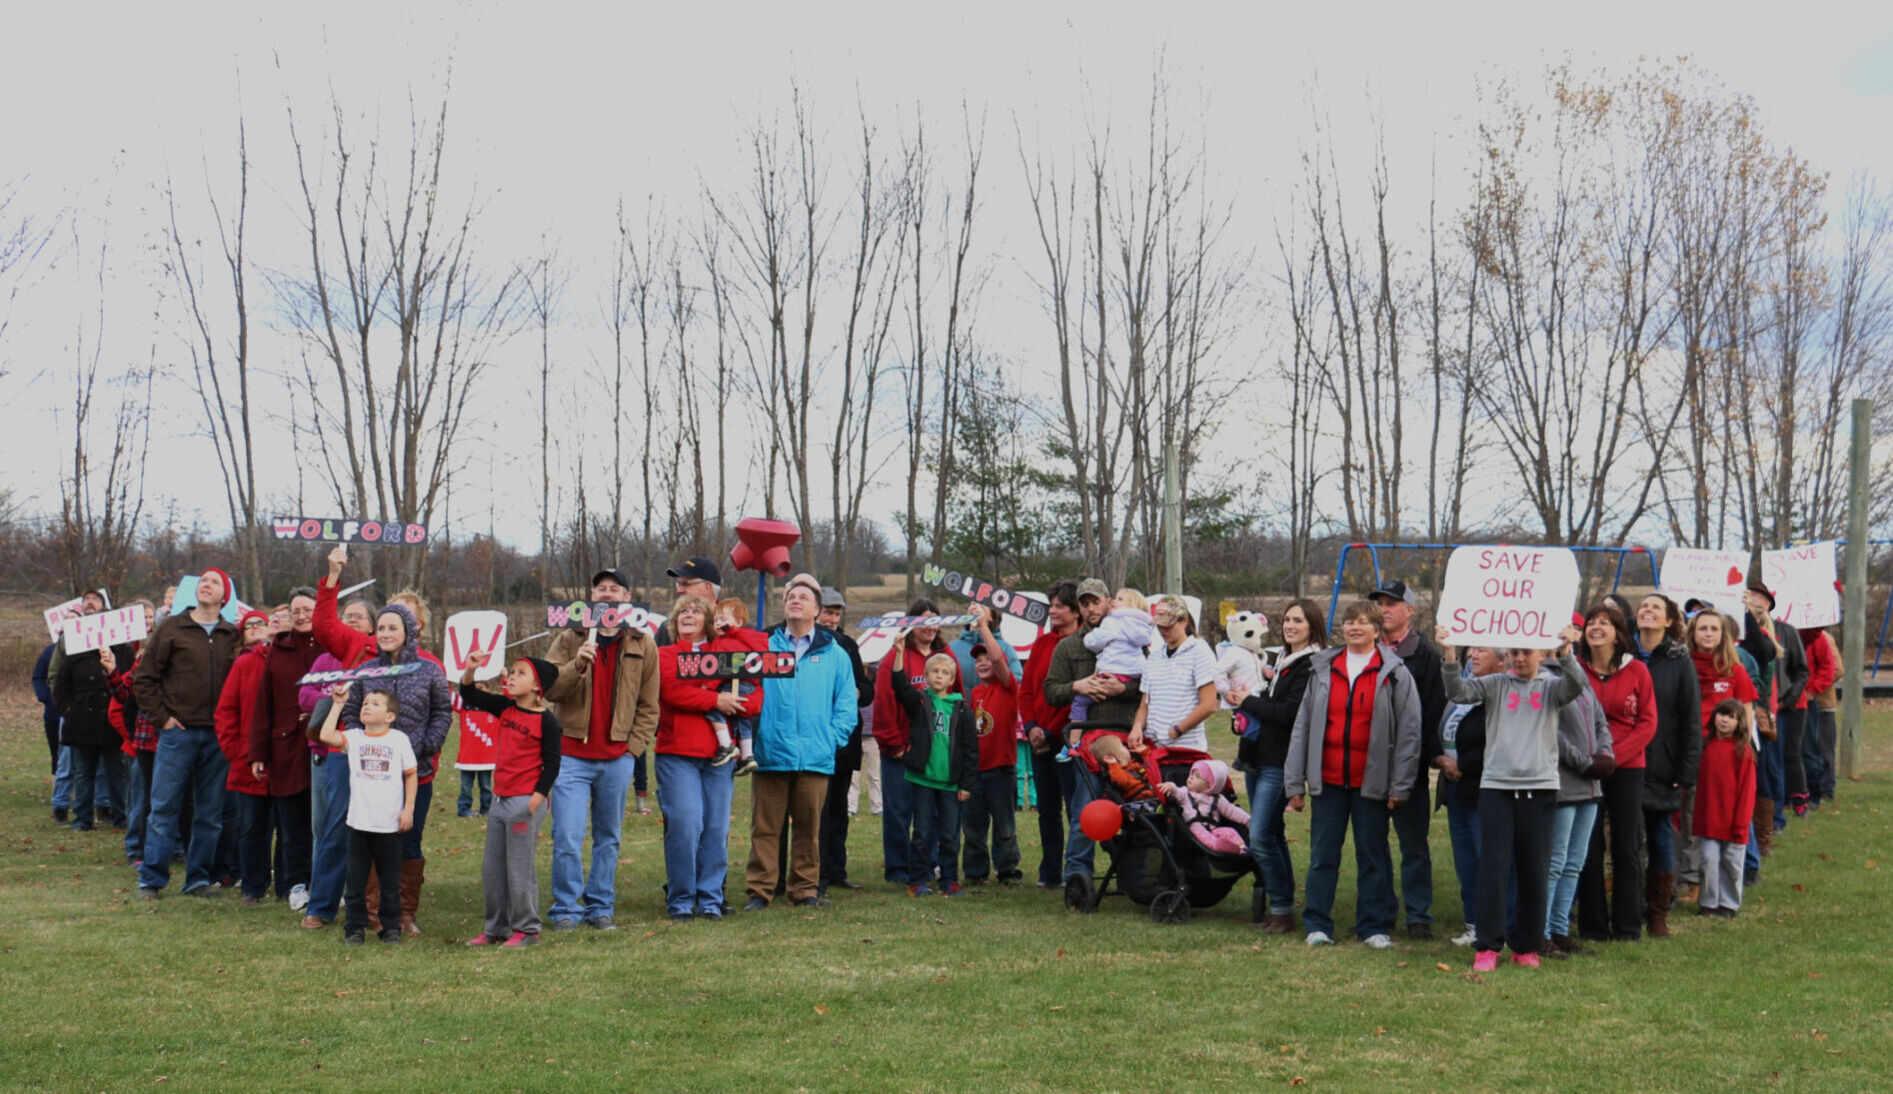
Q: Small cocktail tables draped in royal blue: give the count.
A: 0